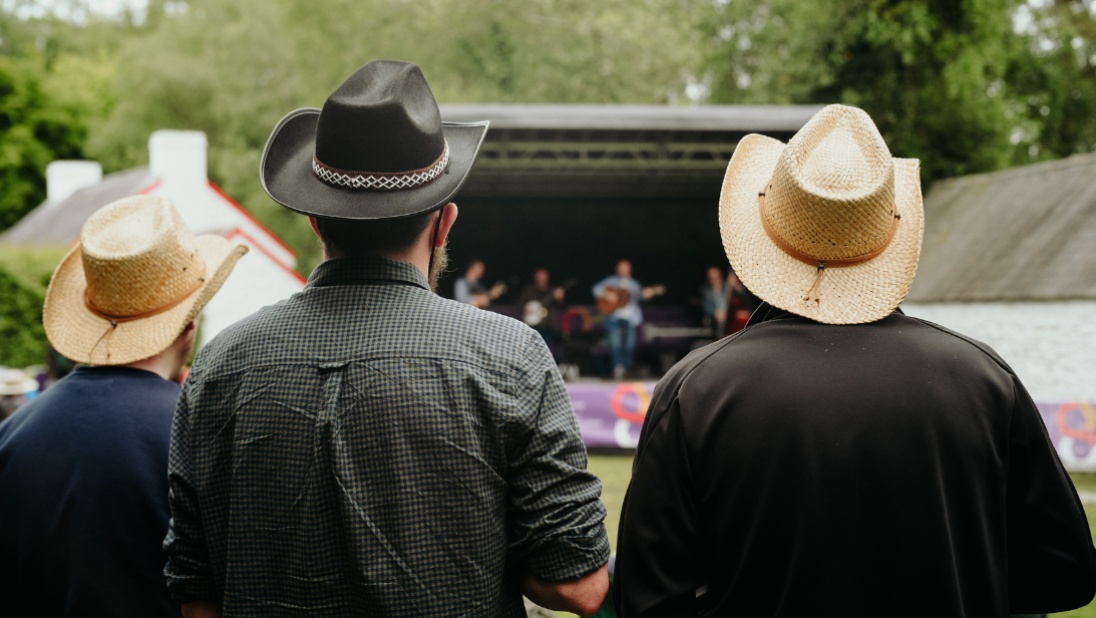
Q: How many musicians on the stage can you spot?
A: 4